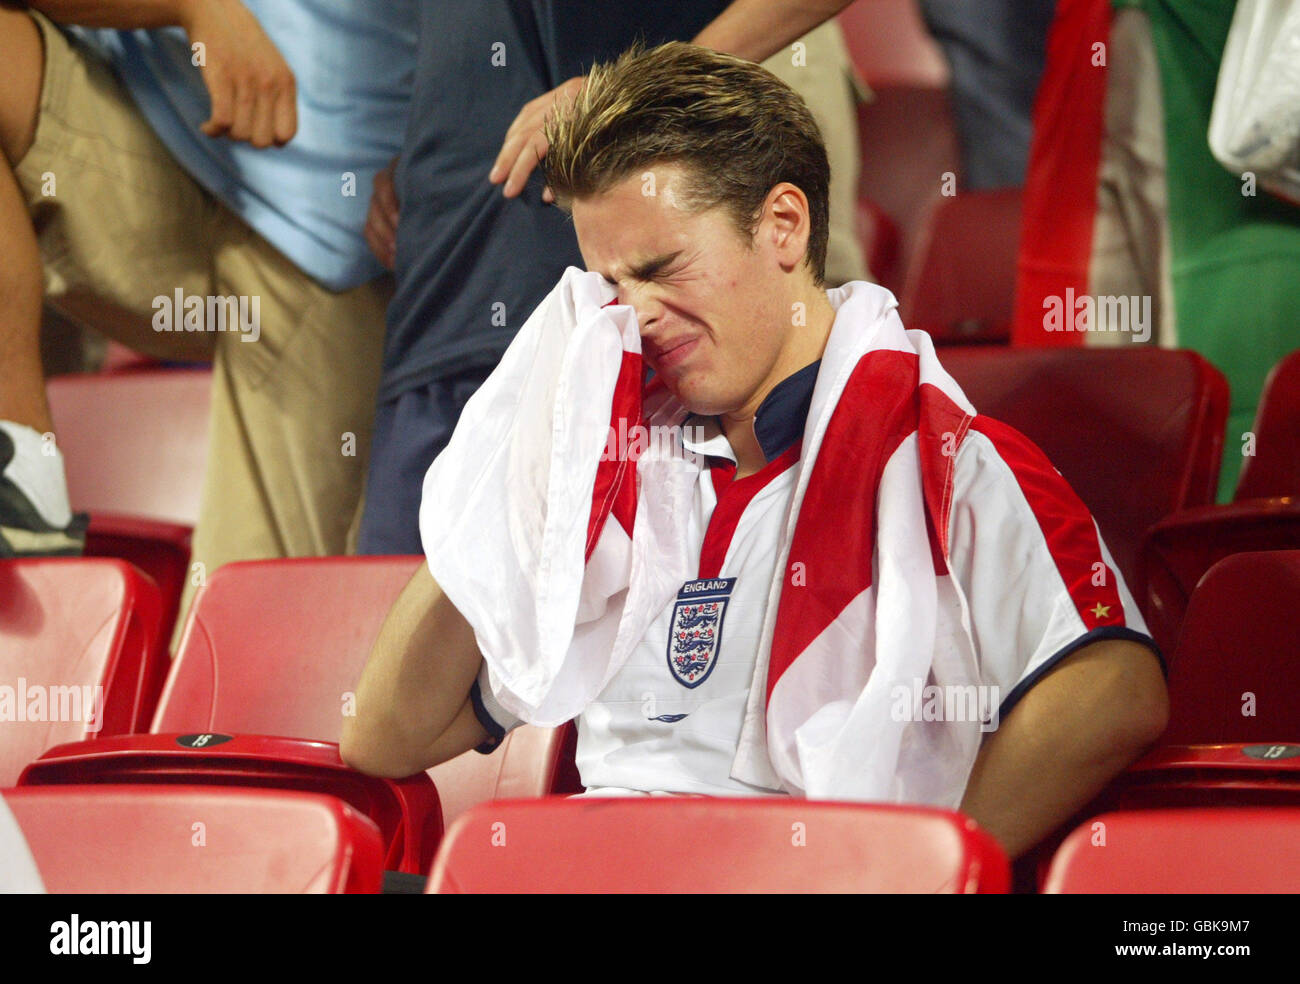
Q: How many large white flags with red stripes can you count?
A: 1